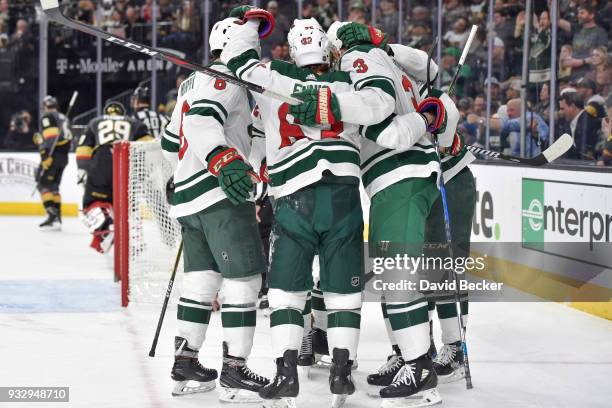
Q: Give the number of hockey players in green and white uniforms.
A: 5